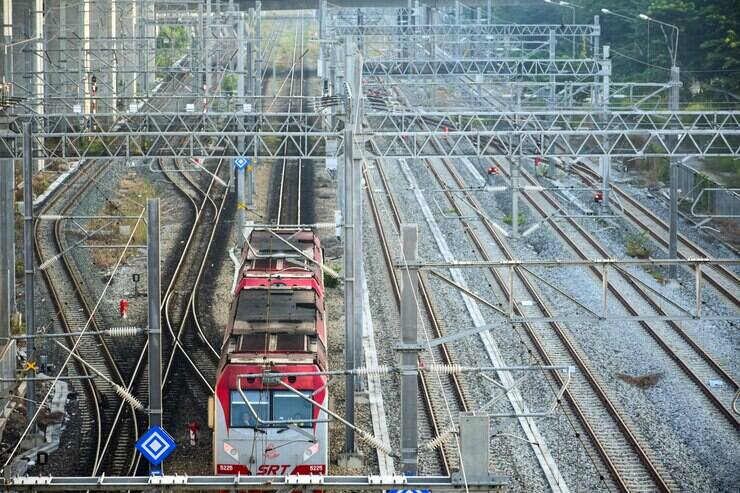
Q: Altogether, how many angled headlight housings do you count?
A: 2